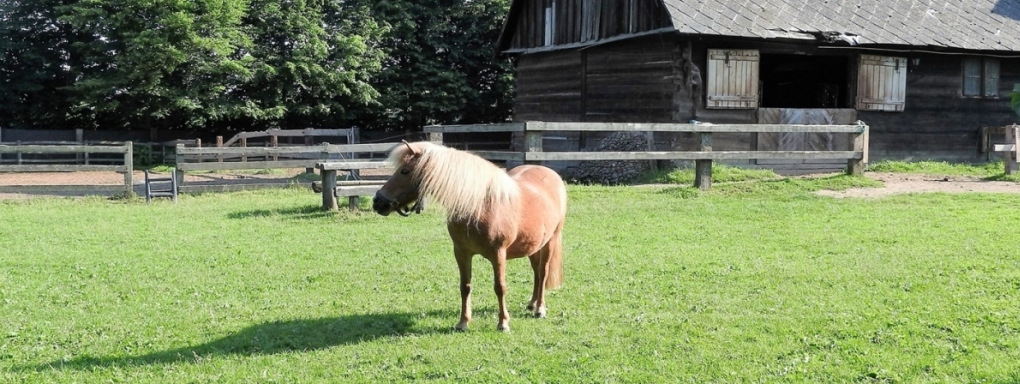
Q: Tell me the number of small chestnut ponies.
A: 1